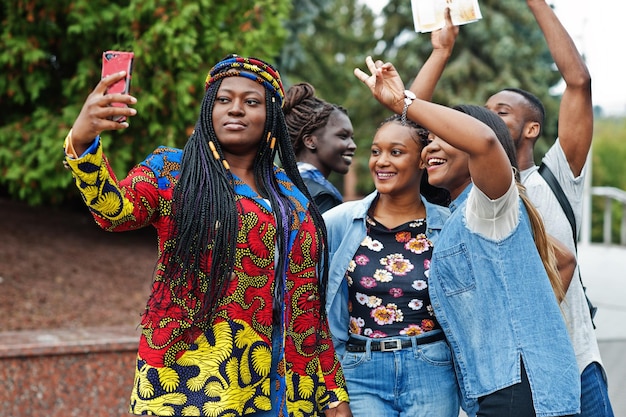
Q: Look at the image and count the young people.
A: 5